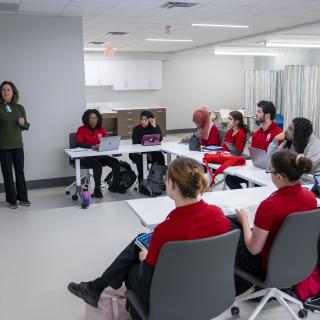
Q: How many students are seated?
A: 8